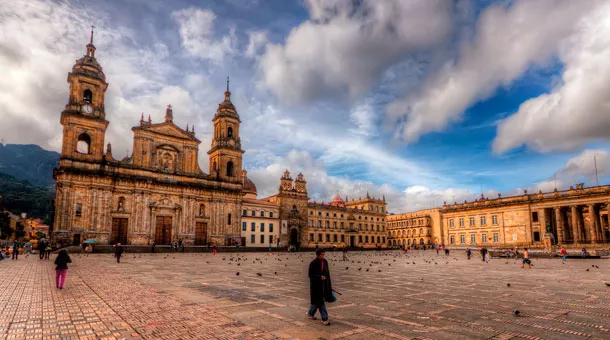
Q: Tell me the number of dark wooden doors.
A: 3